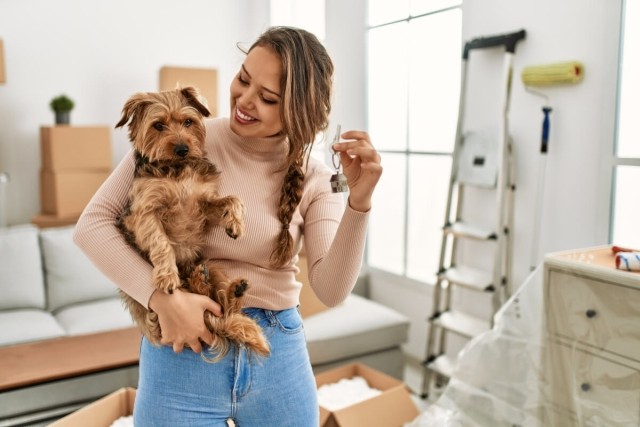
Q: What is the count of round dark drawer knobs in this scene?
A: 2